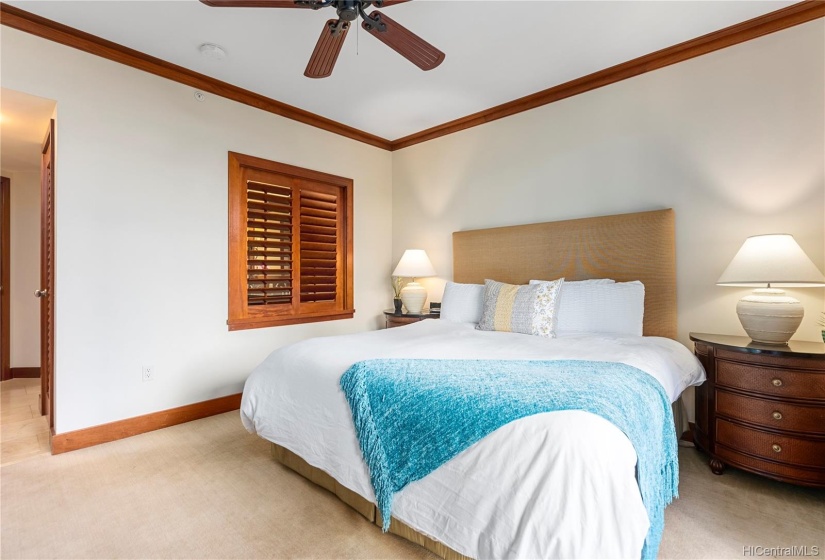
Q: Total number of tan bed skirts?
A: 1